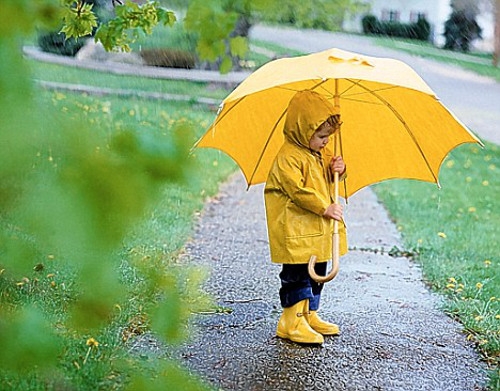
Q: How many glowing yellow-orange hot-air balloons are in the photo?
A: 0